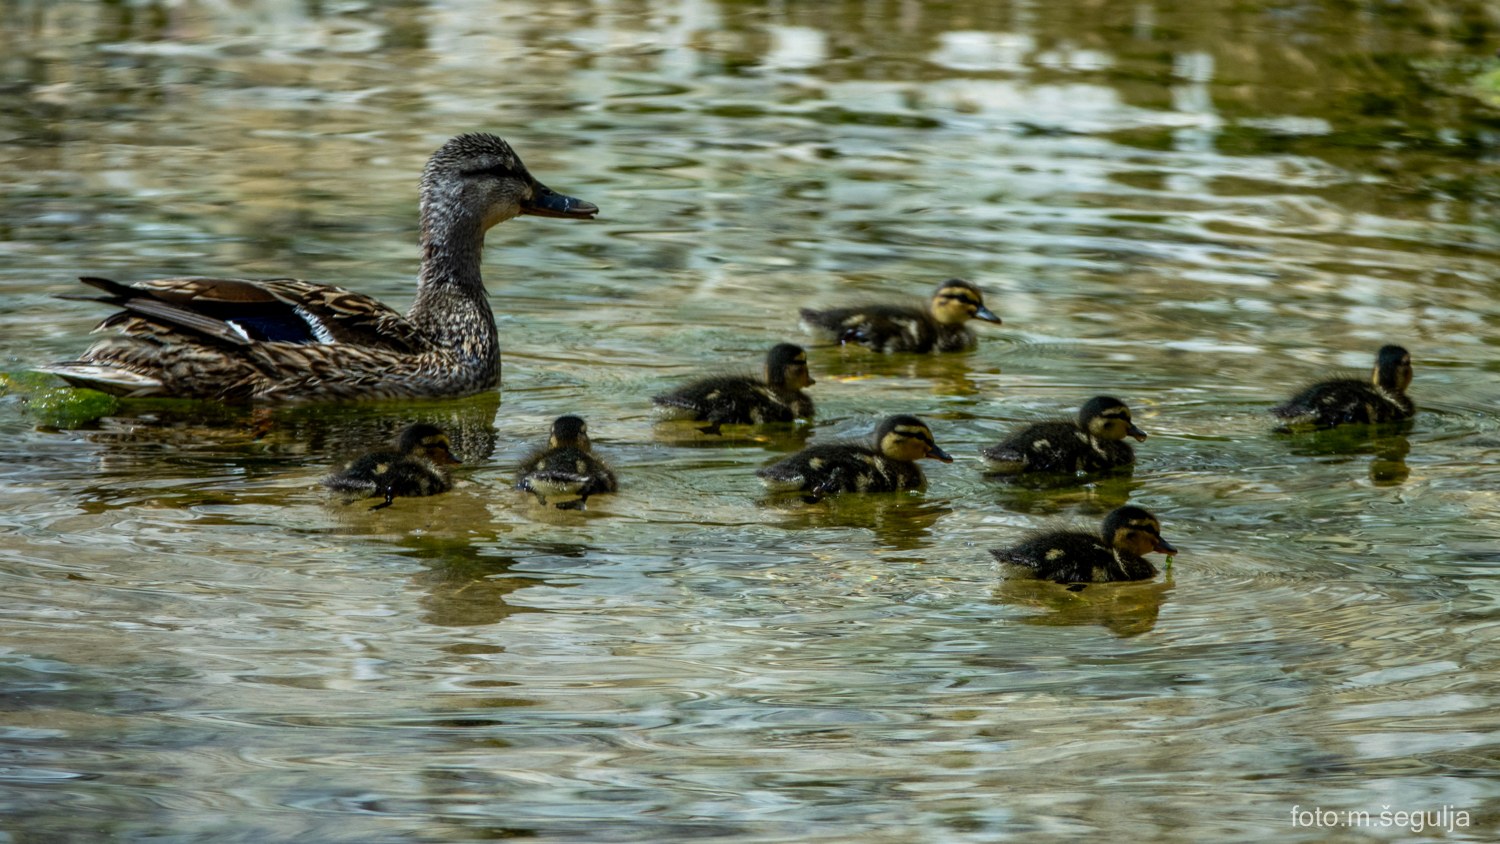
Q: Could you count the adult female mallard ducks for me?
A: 1